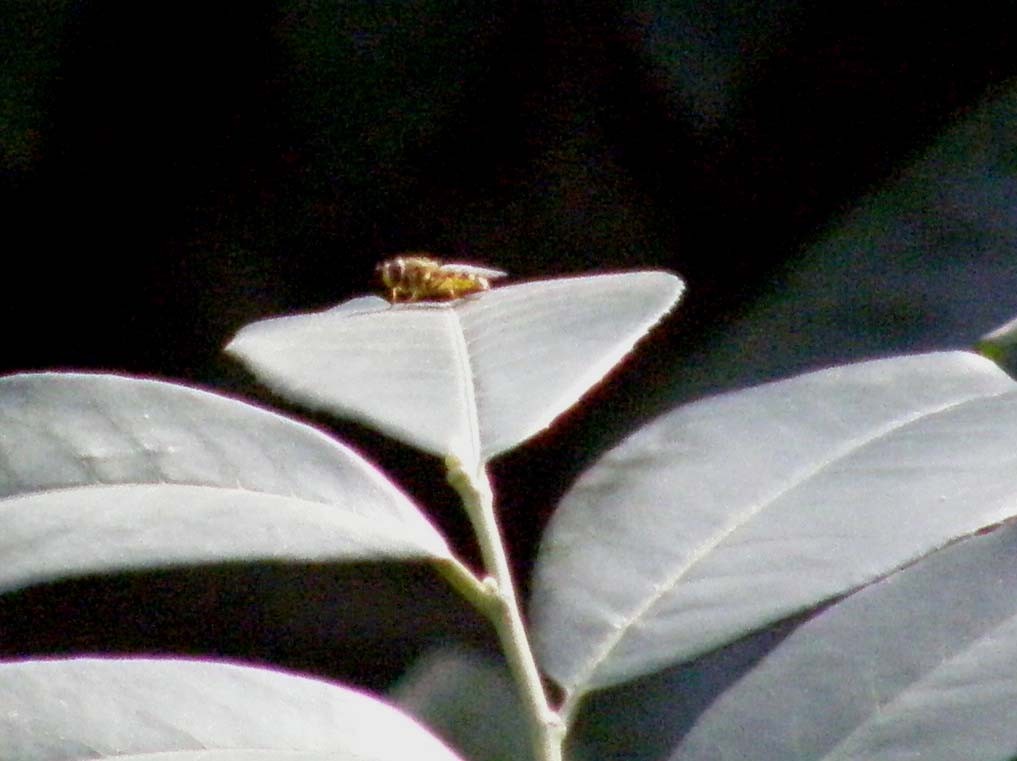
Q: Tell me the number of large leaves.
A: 5